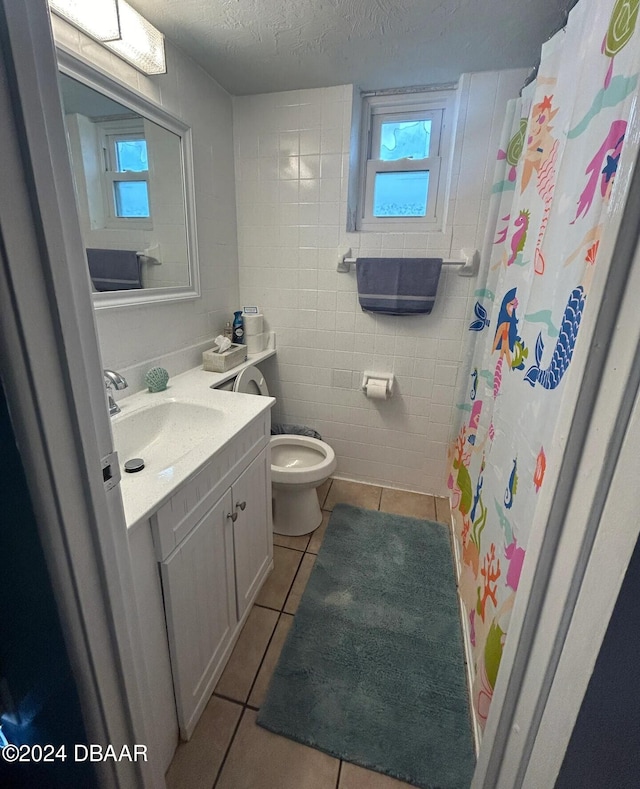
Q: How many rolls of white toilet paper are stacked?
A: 2